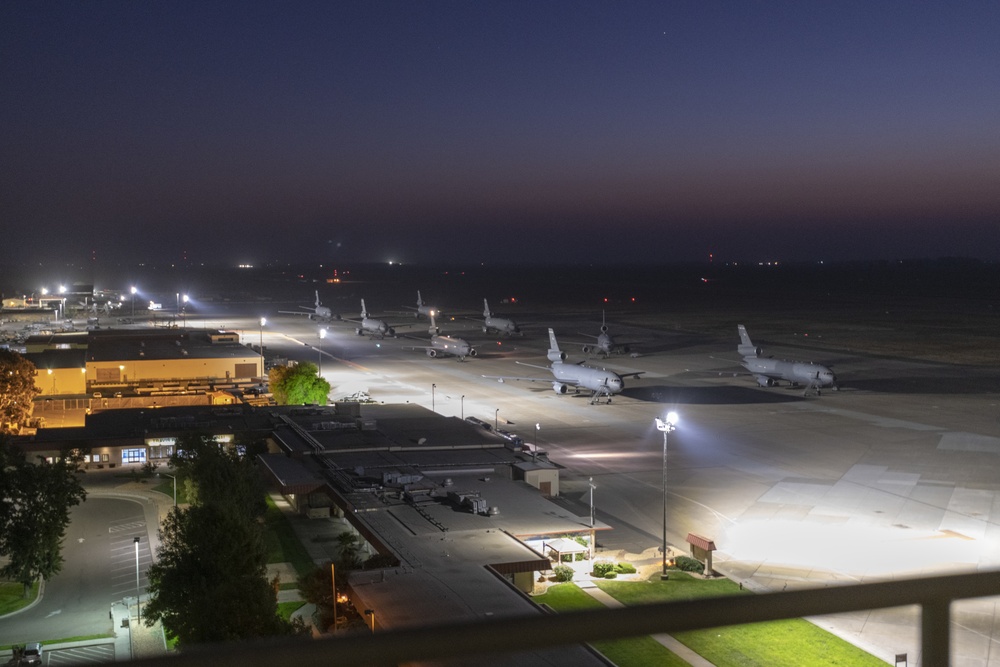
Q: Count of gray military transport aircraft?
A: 8